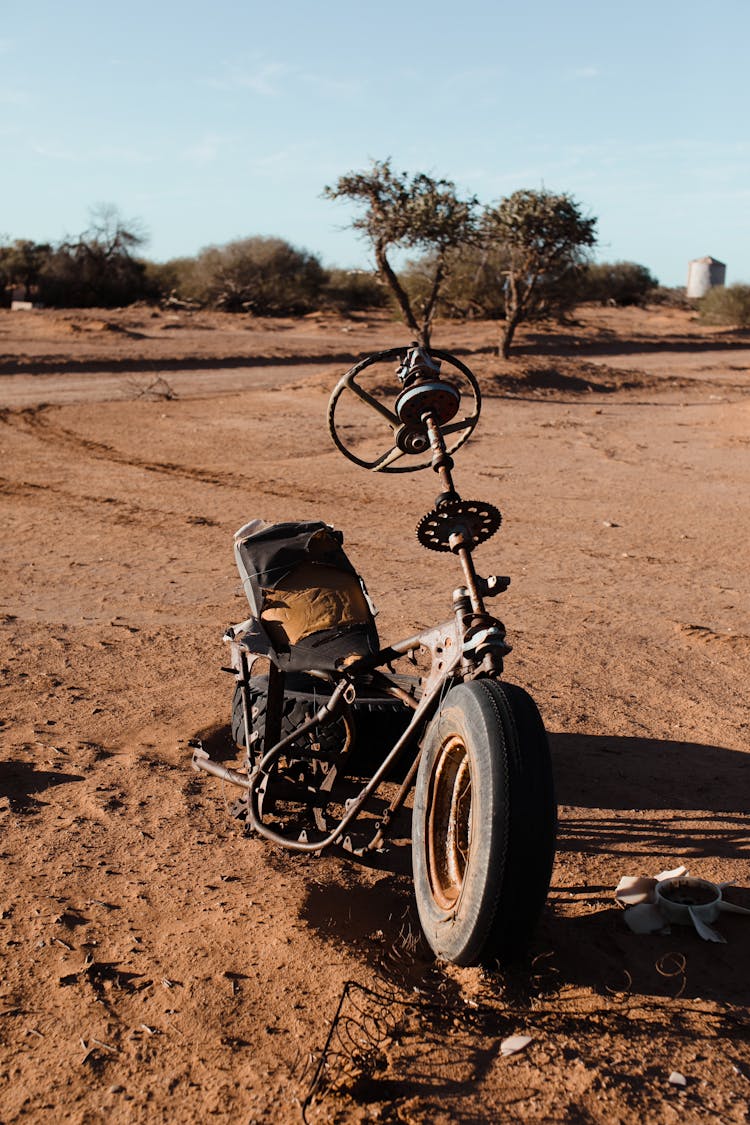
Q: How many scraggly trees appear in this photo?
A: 2